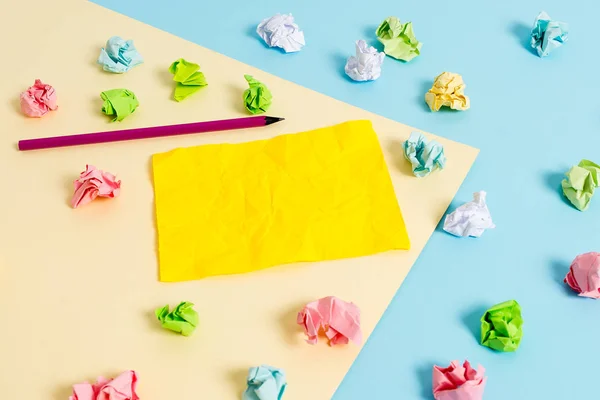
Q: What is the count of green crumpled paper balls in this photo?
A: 7